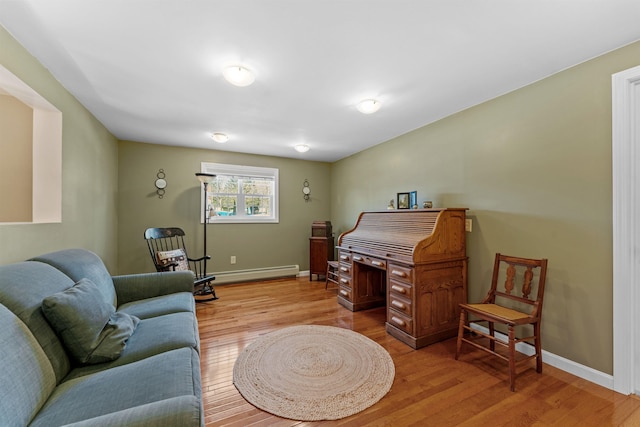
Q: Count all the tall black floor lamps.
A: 1